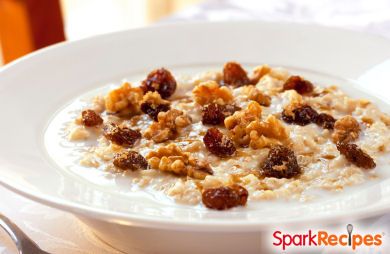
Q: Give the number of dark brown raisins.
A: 14